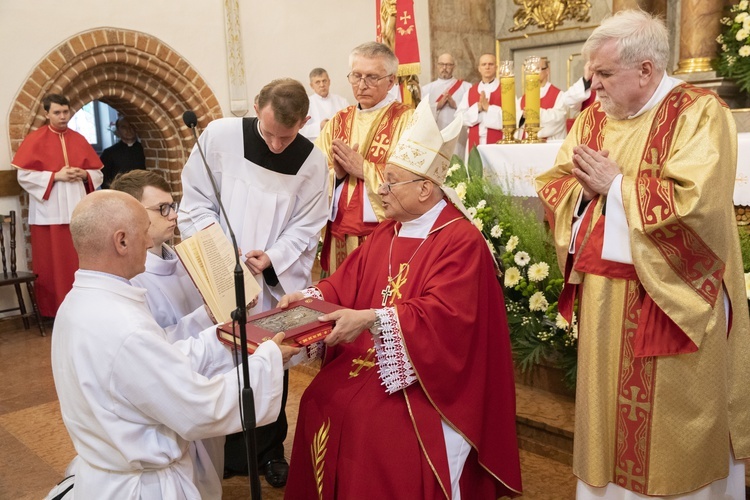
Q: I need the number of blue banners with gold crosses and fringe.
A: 0